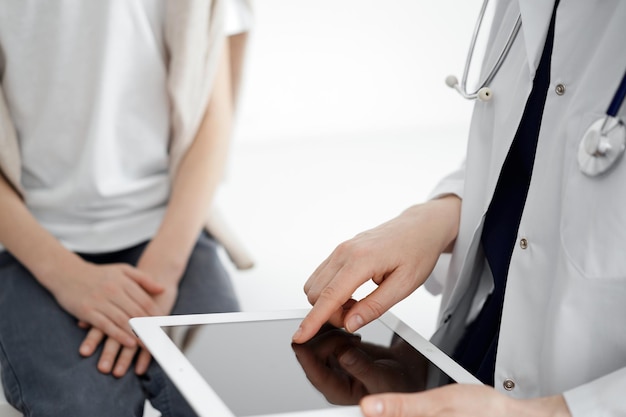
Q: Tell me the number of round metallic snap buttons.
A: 3